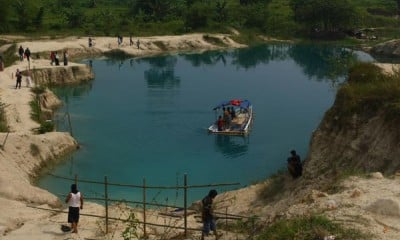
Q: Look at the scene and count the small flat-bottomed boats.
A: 1